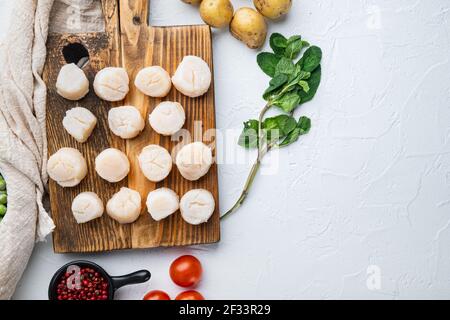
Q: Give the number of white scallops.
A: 15